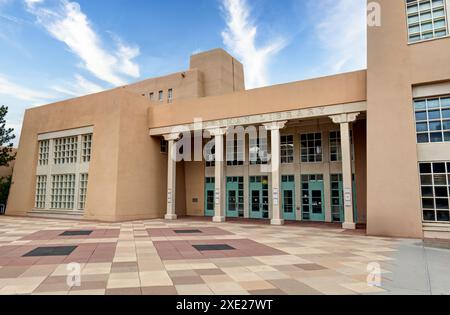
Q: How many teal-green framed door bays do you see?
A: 6